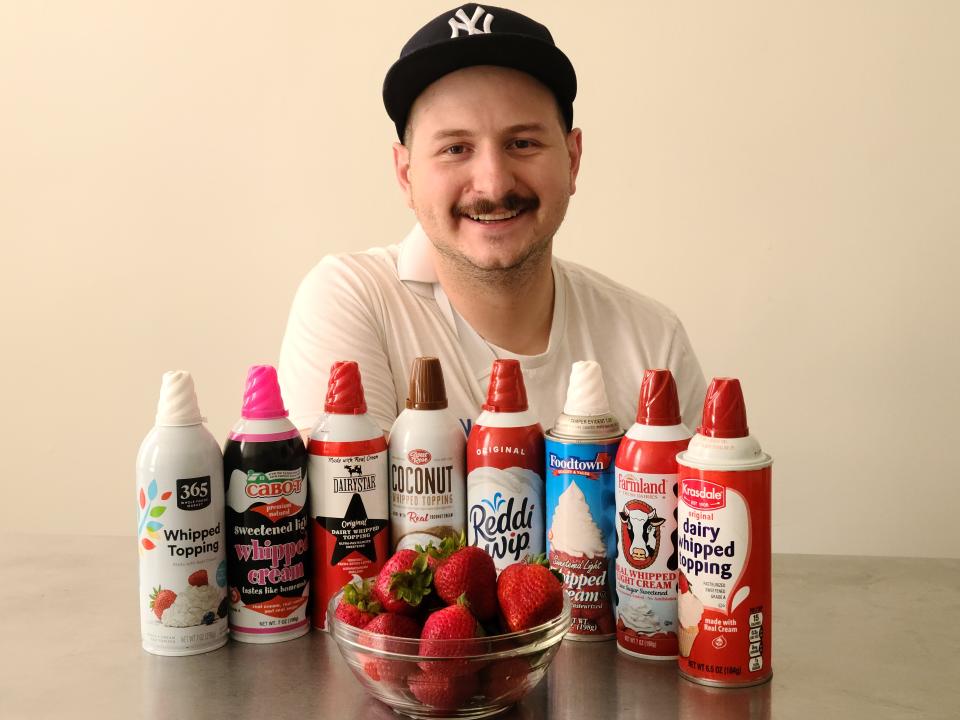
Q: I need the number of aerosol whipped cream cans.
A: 8